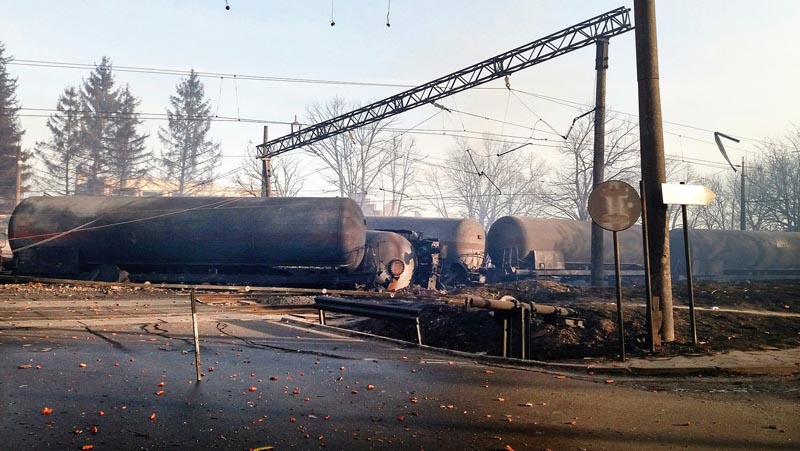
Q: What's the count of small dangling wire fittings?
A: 3